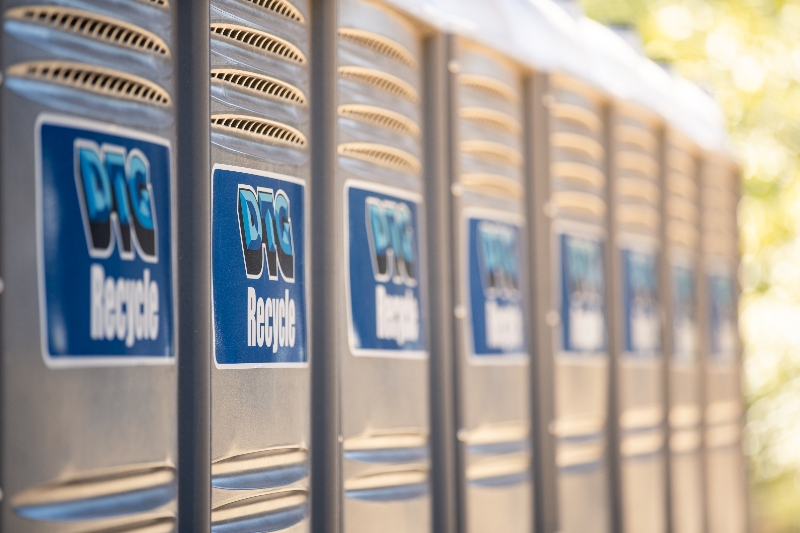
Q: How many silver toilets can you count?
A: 8